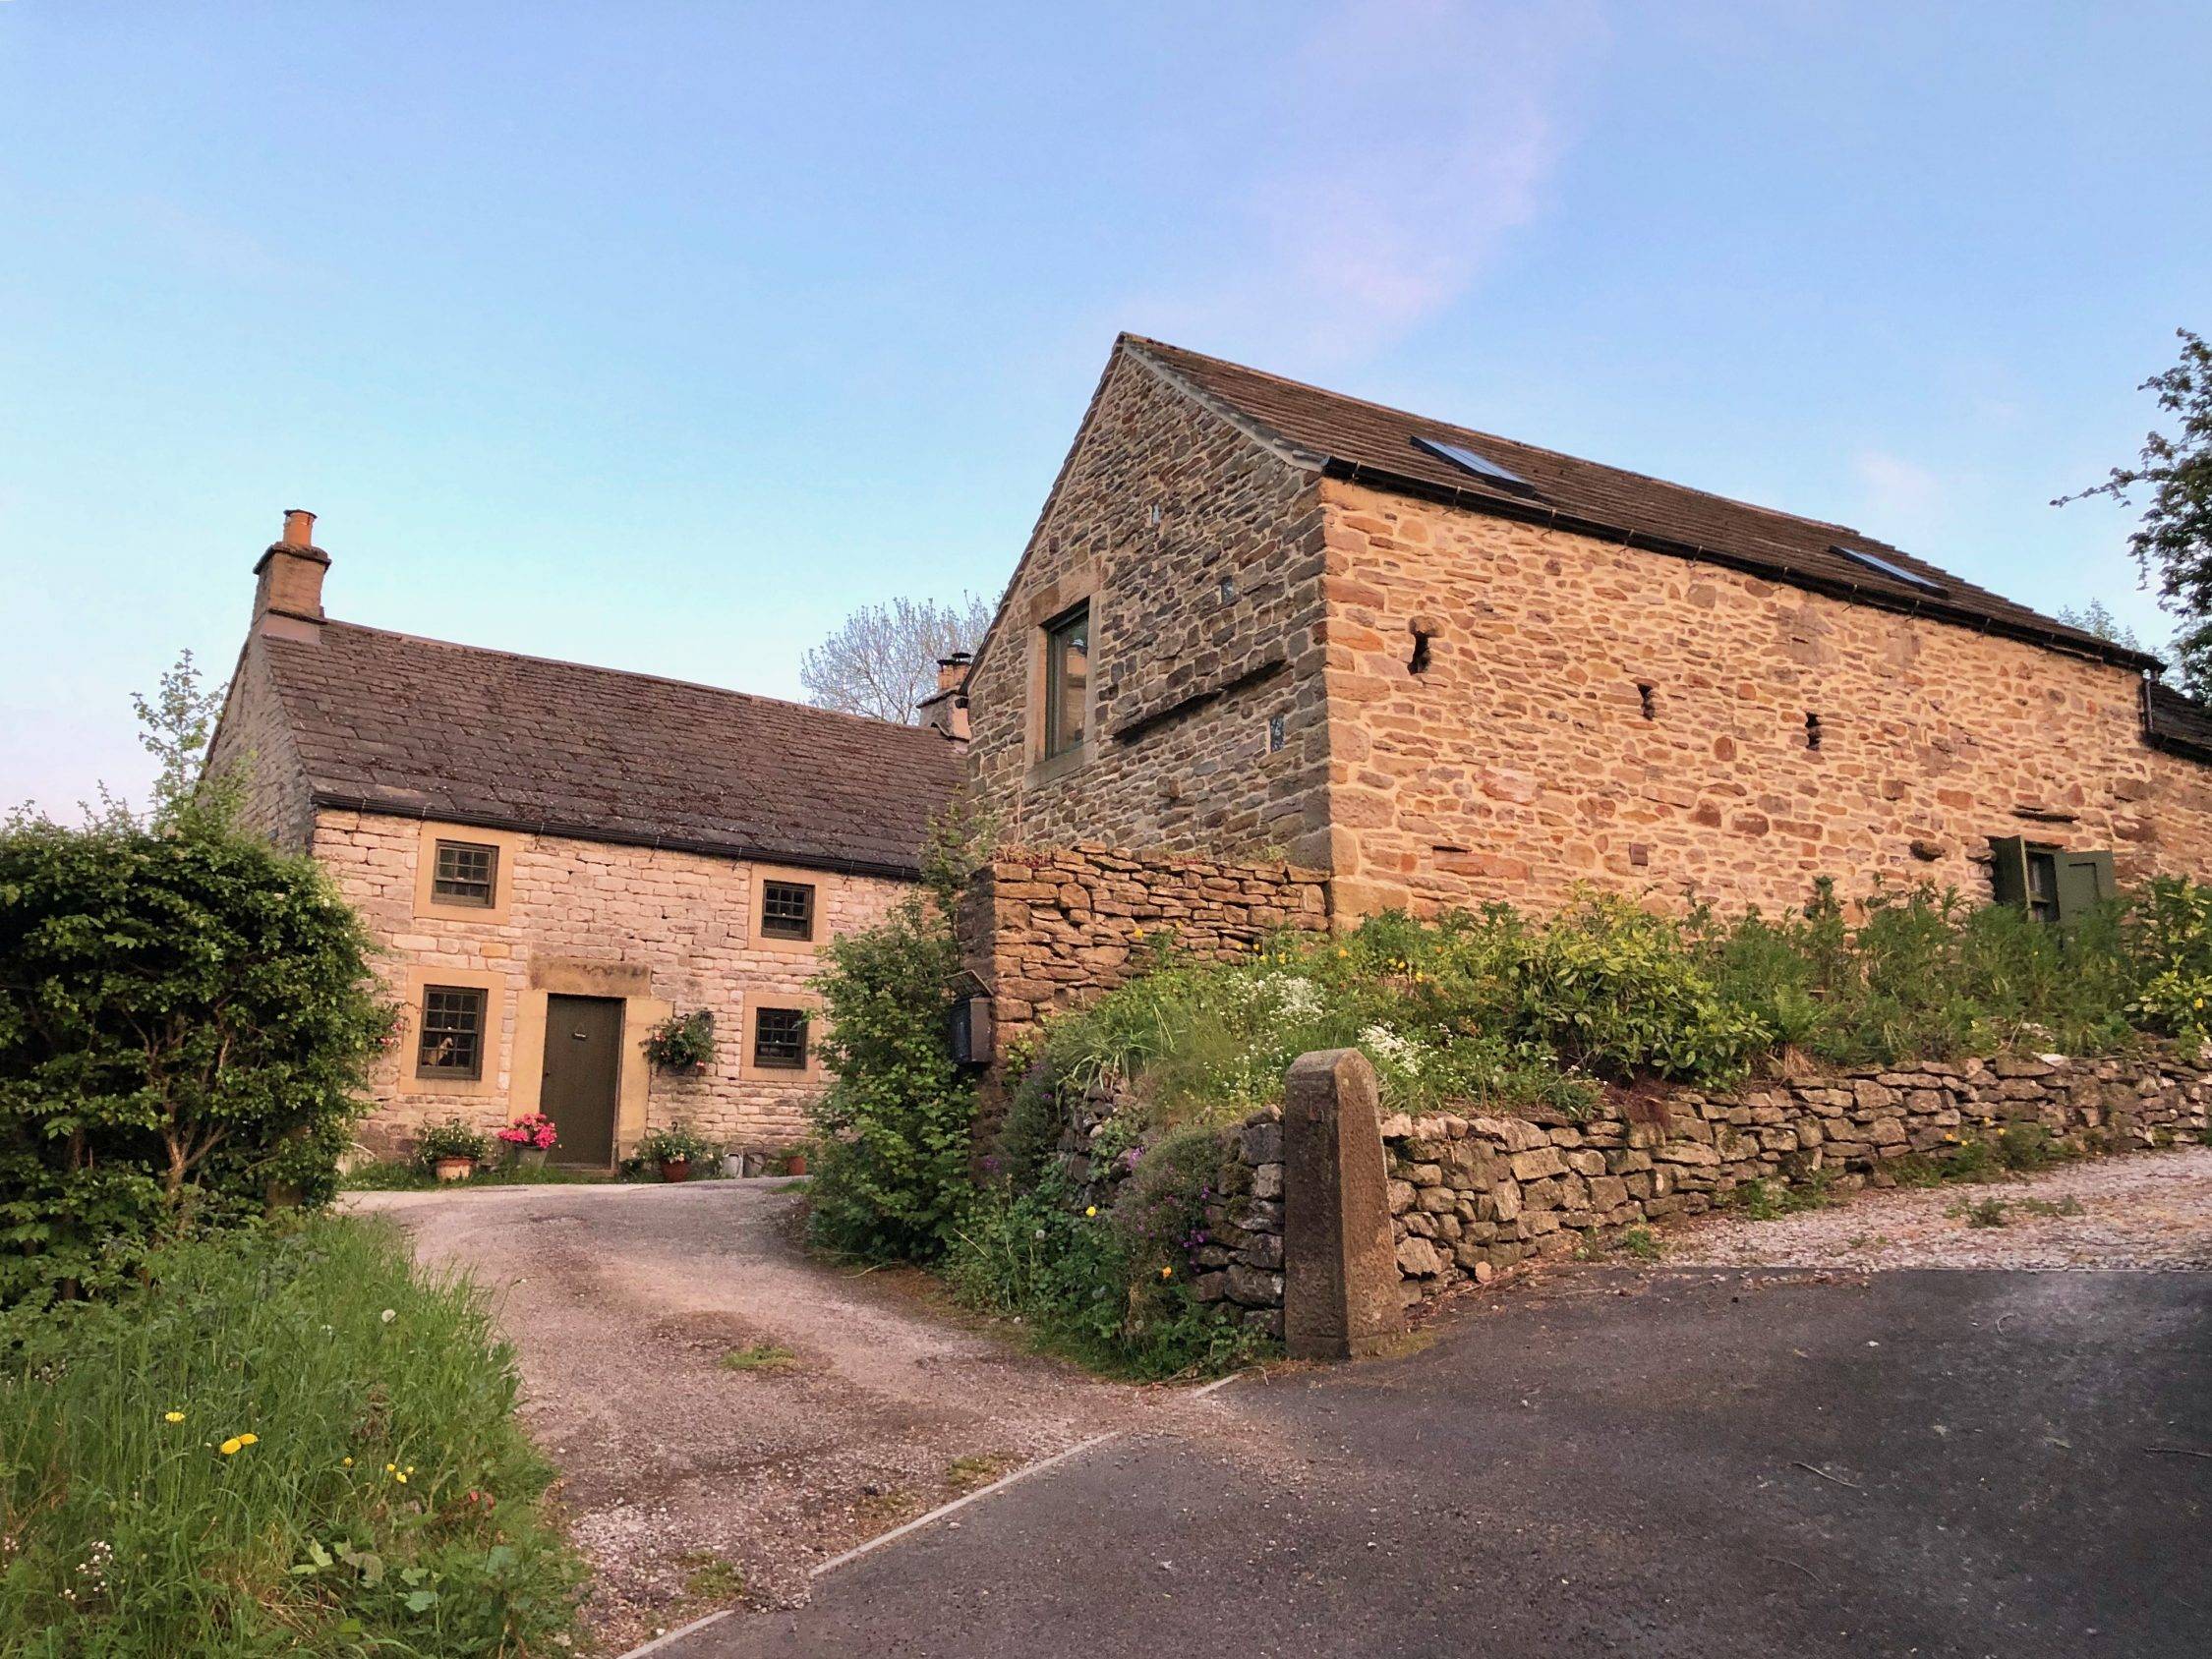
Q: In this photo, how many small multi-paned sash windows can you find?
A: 4